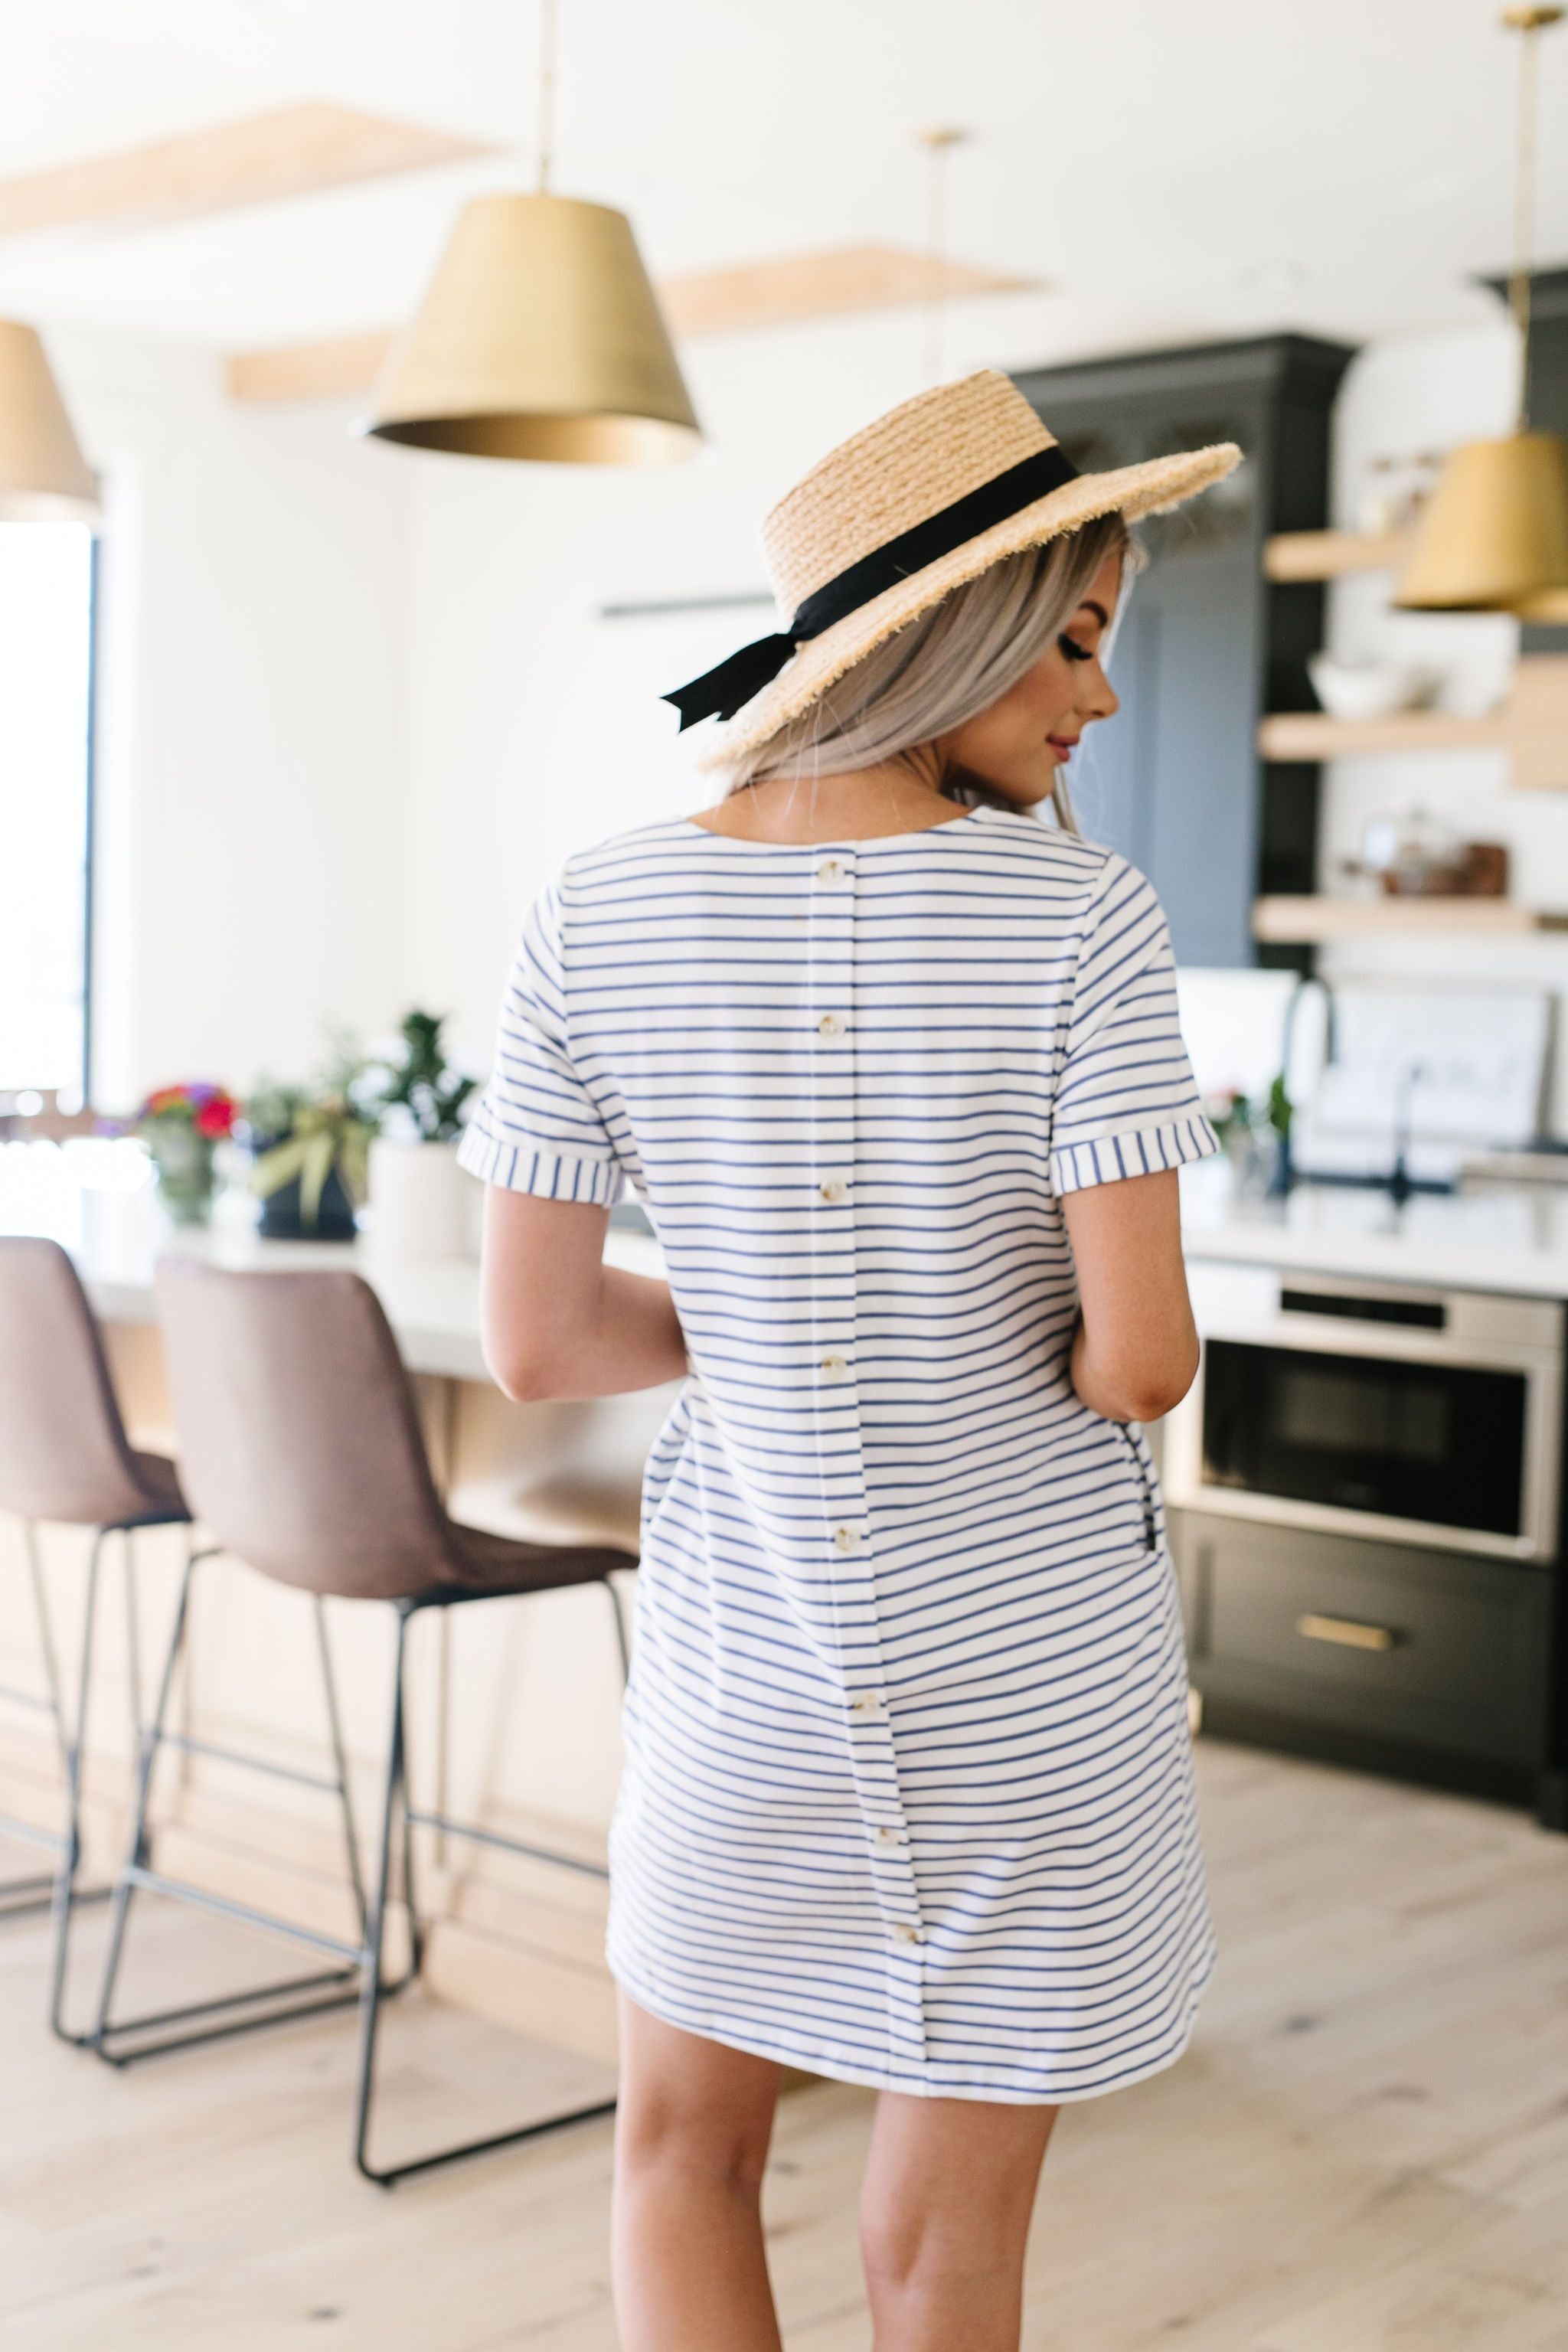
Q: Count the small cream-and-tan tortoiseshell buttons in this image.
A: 8